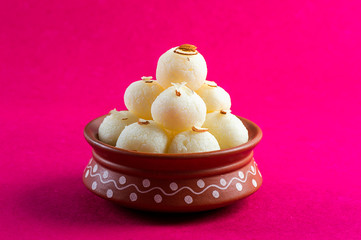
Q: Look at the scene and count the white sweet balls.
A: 8